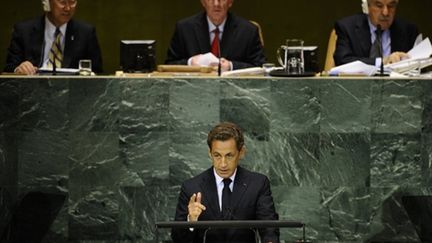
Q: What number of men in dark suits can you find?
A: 4